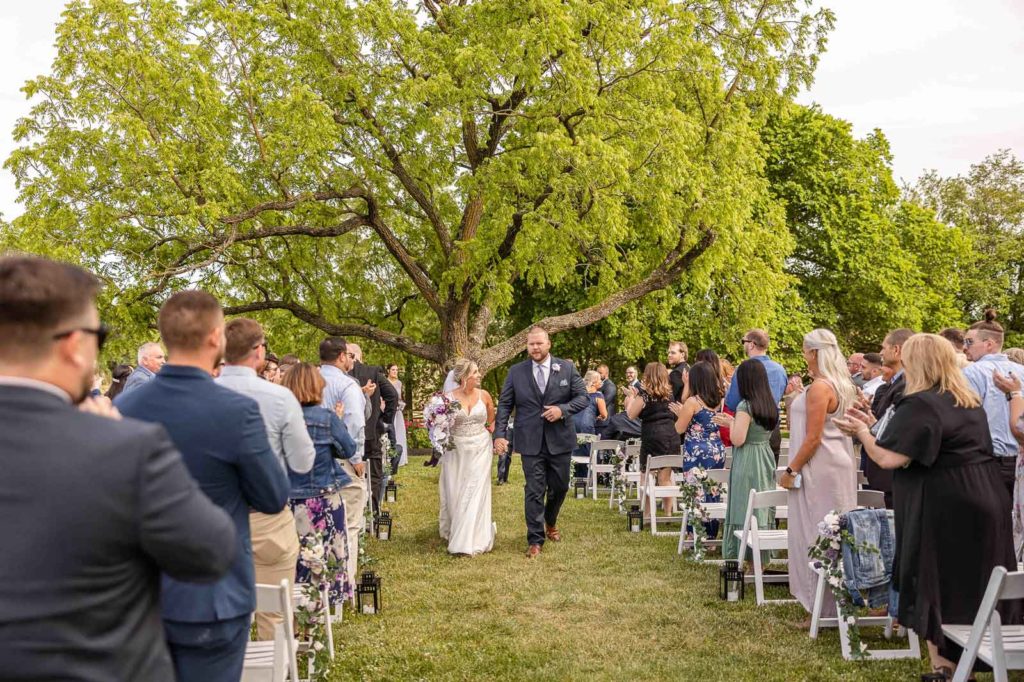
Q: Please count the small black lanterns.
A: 6